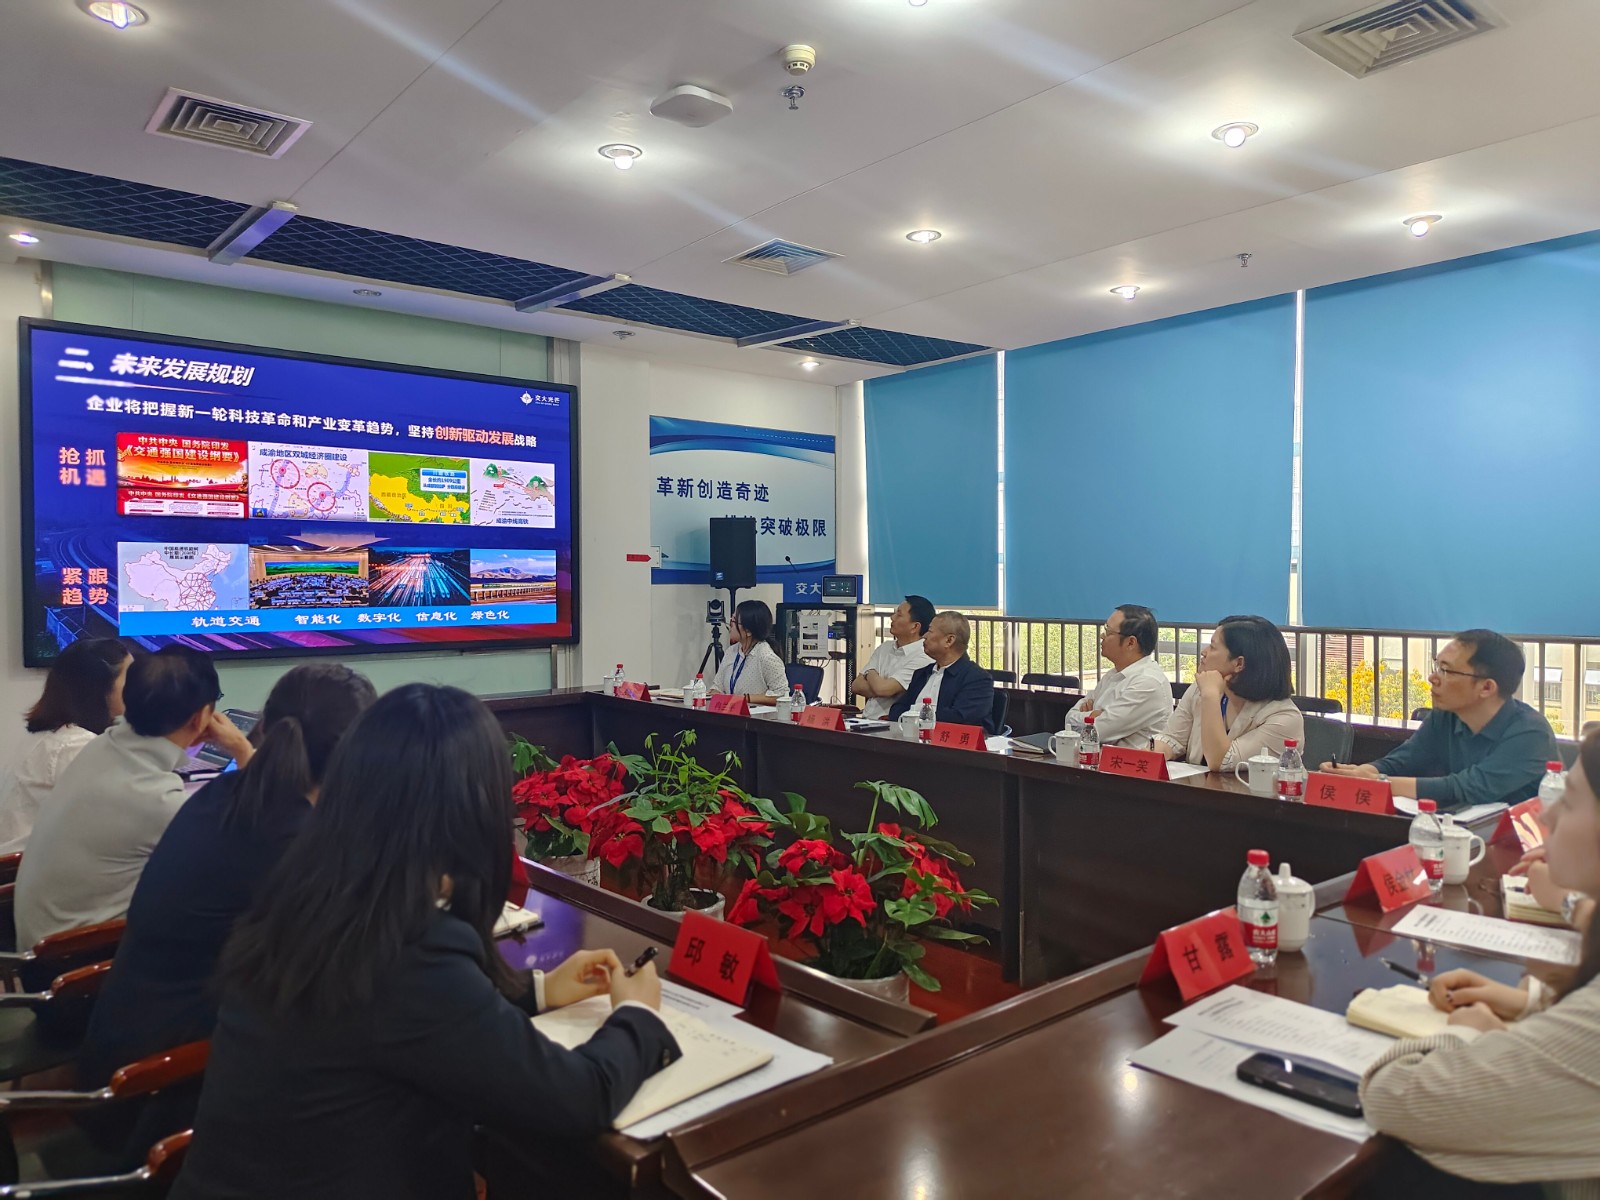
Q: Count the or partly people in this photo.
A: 12